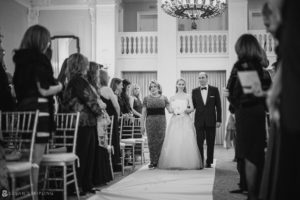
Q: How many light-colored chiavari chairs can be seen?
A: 5